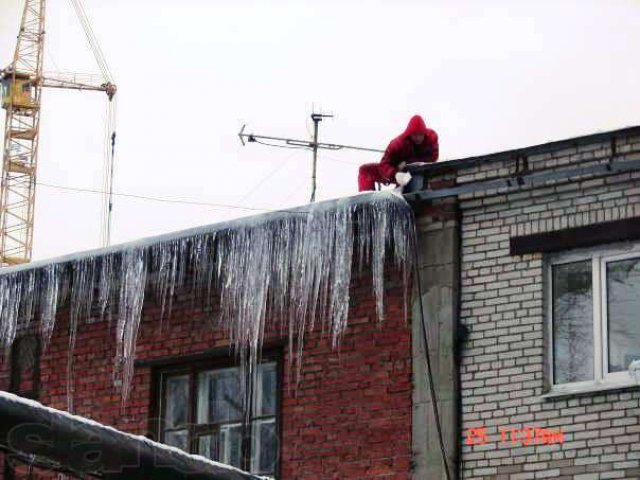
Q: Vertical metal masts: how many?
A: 2